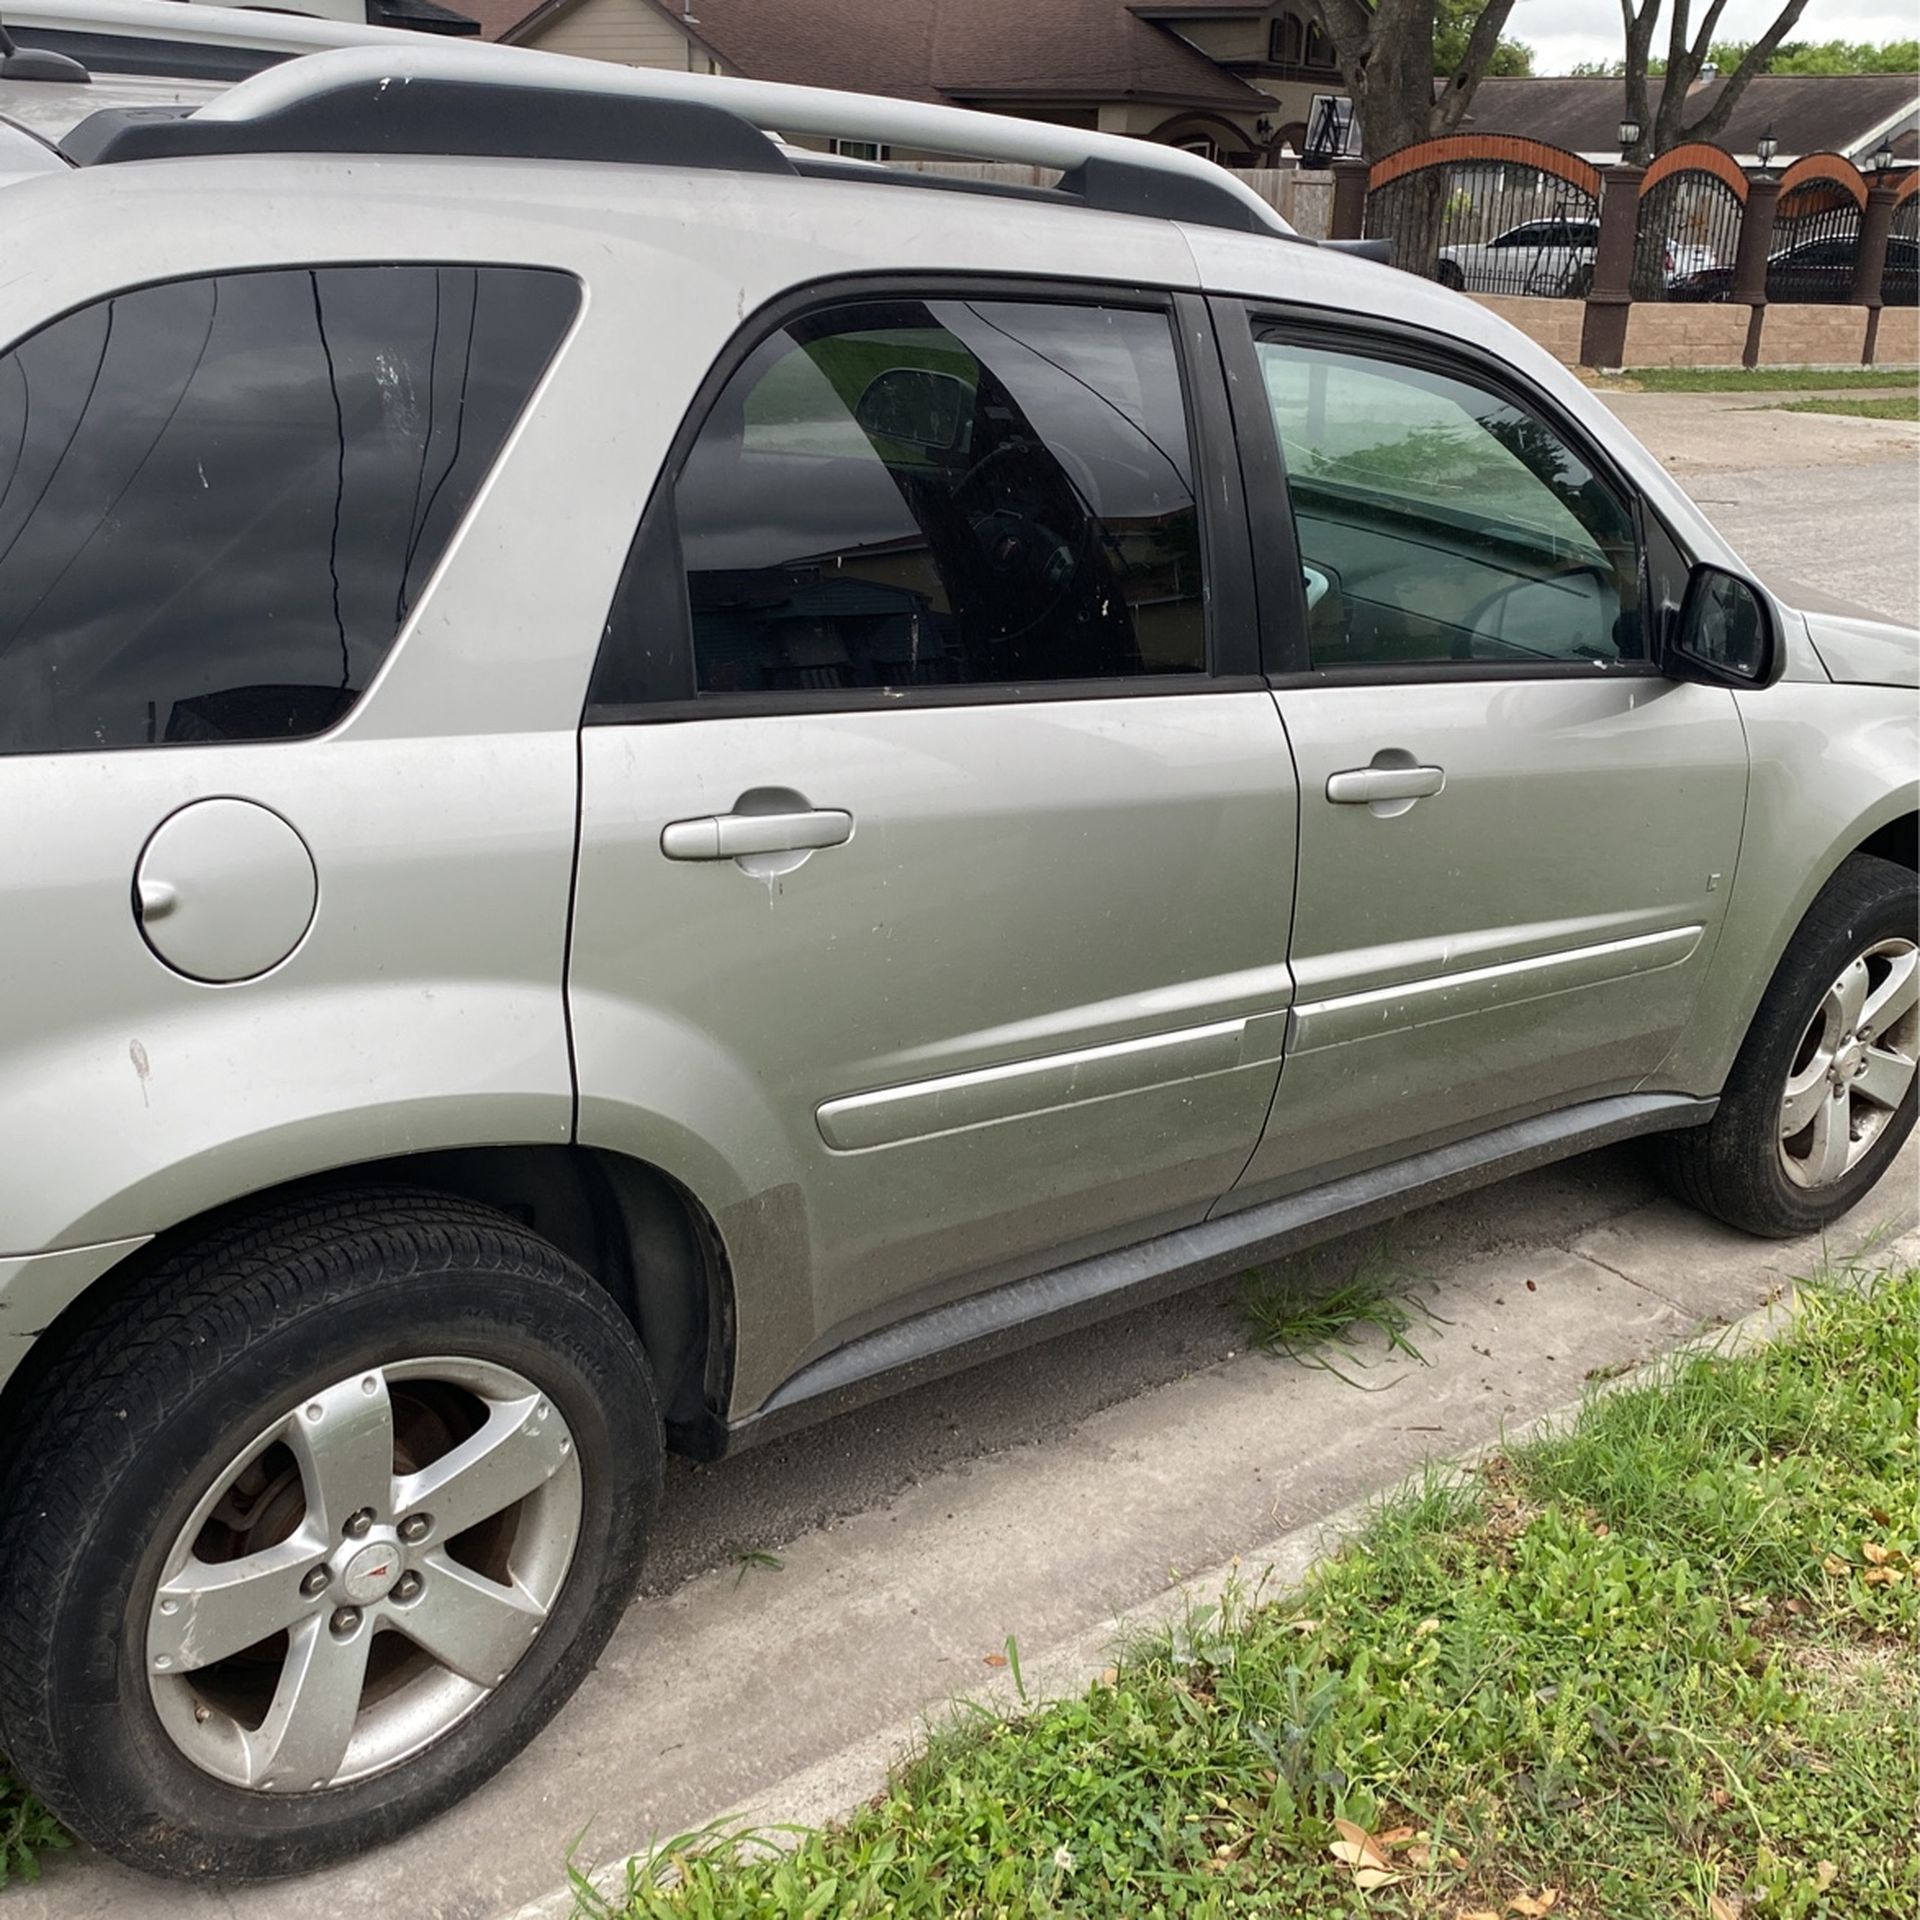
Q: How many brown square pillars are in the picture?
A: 4